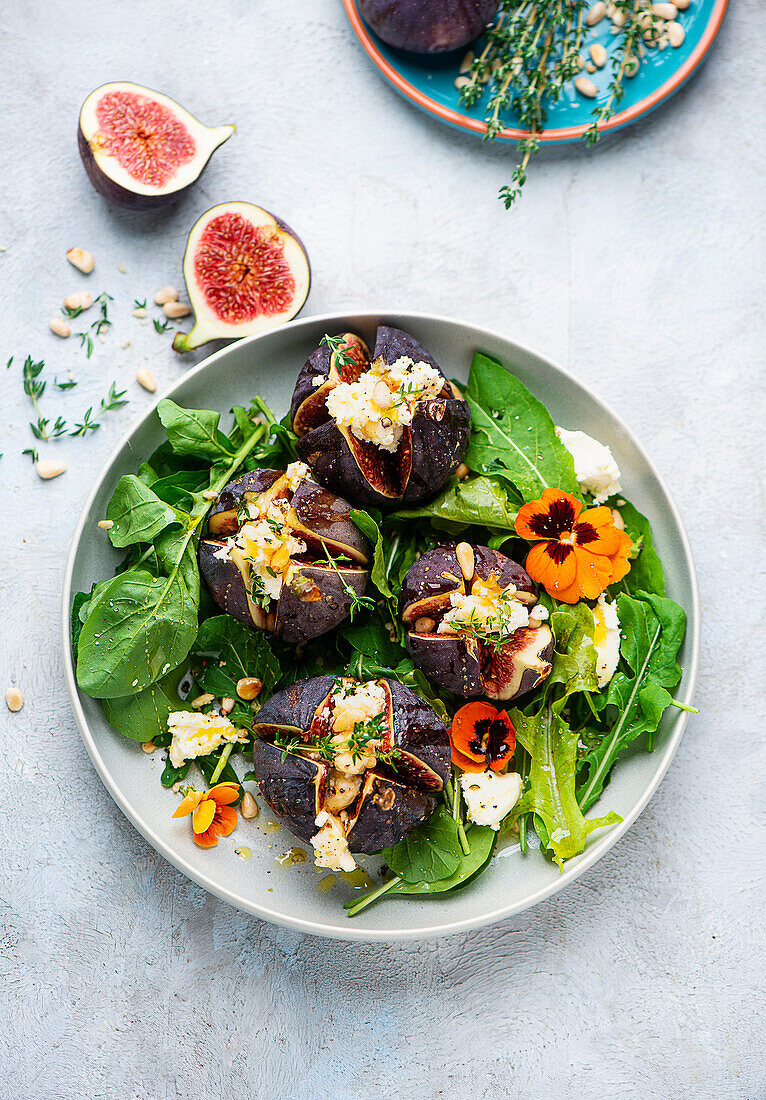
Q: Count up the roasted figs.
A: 4